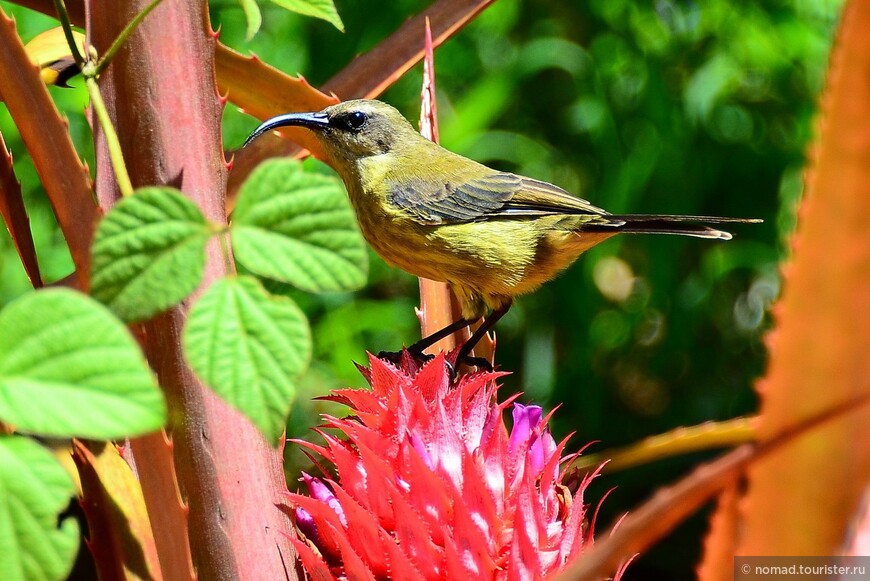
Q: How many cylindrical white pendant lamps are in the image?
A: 0